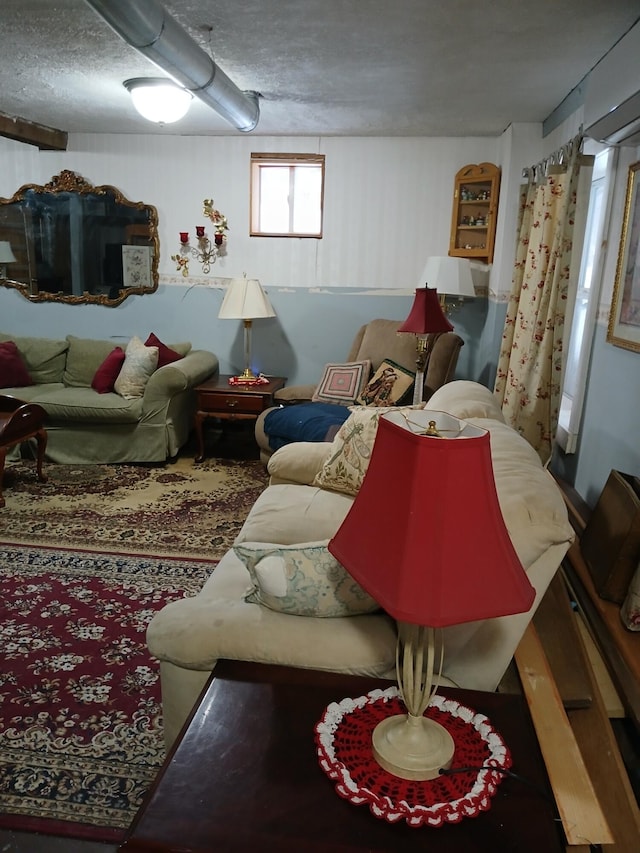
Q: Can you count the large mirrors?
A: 1